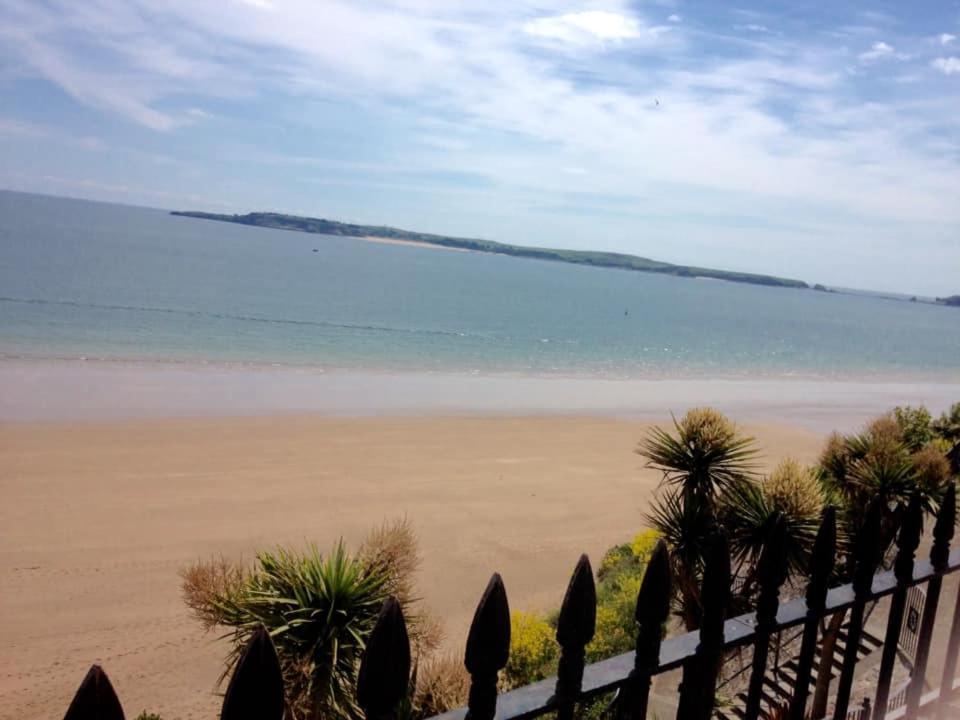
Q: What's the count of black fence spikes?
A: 12